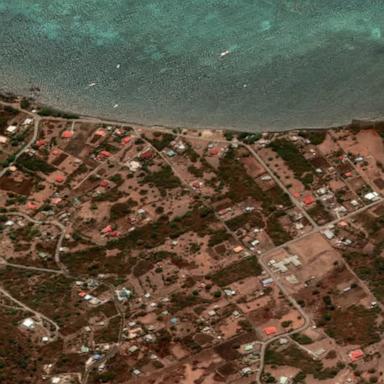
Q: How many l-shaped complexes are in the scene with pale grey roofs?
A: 1